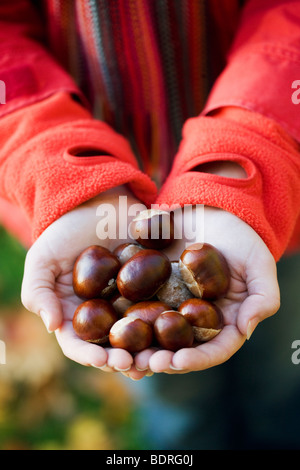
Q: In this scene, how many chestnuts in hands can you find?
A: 12